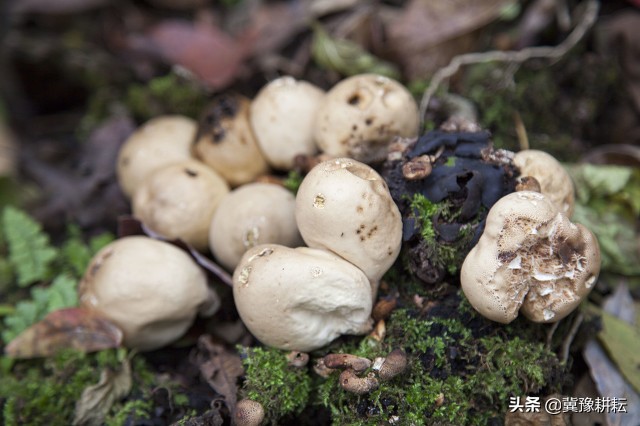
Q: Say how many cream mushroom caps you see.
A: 11